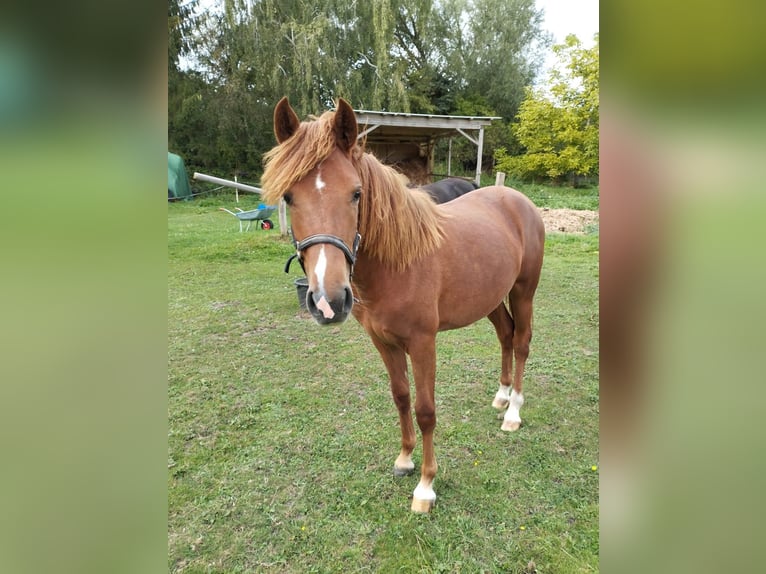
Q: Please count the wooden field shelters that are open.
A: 1